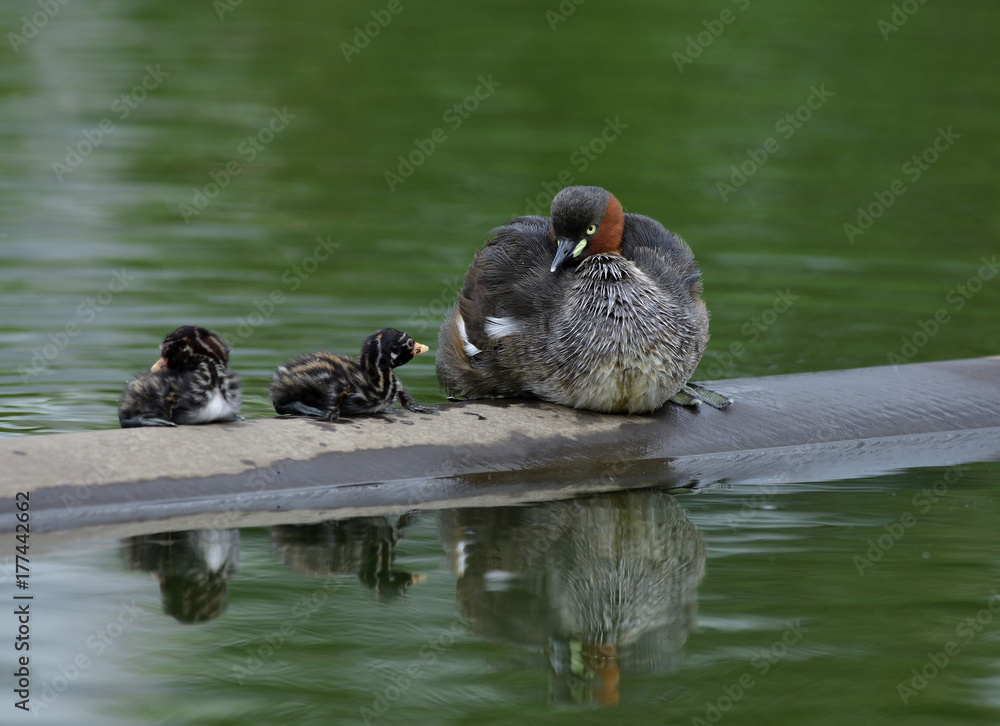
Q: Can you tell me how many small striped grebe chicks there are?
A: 2